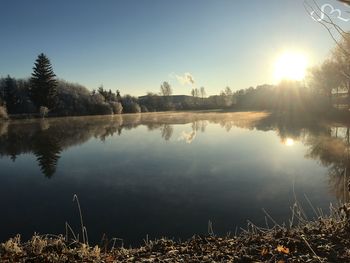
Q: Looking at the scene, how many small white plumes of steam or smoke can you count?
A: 1